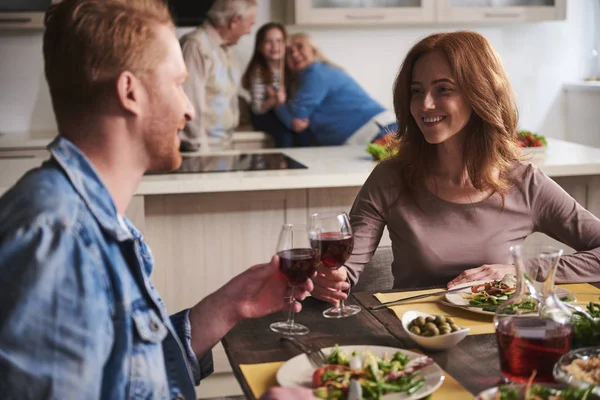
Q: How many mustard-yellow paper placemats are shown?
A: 2